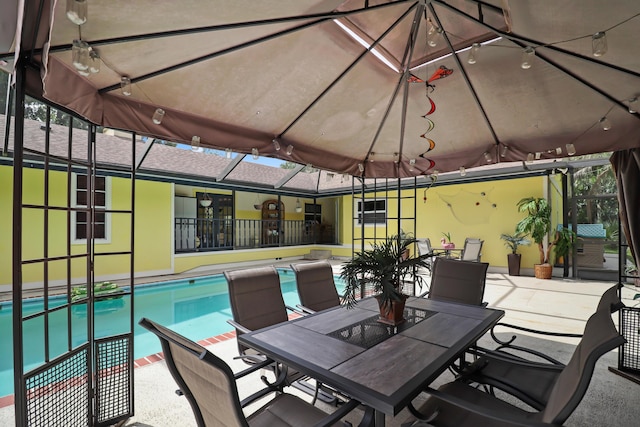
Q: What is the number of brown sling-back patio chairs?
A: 6